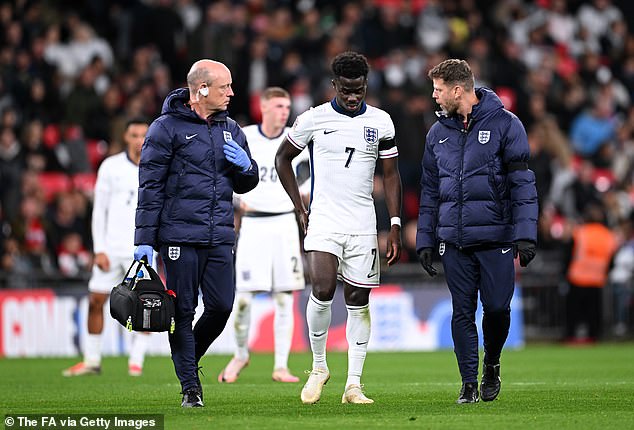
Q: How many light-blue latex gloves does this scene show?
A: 2